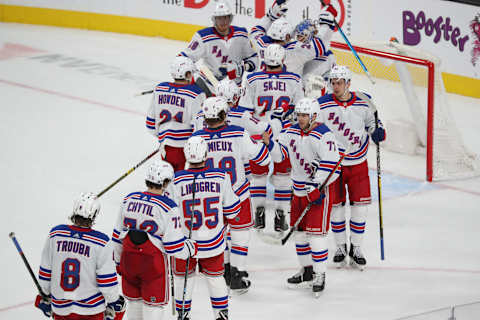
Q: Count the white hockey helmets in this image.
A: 11